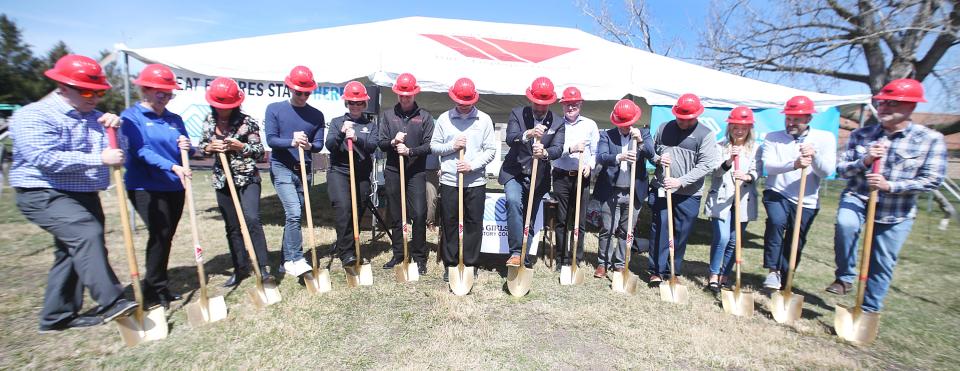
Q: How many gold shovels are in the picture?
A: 14